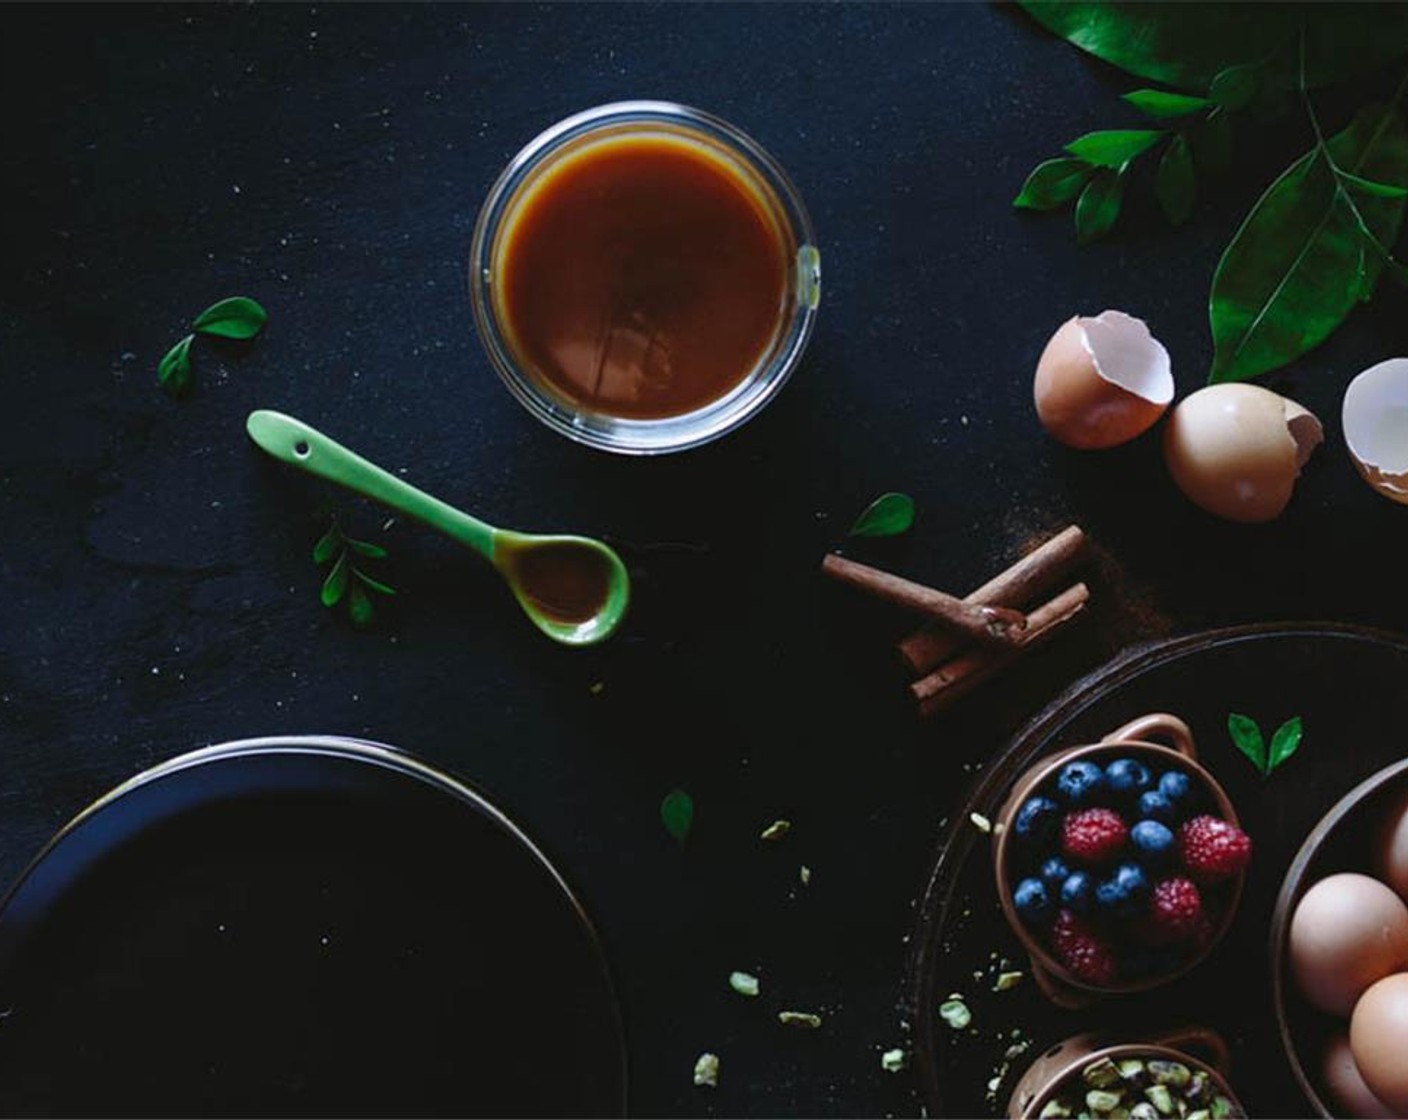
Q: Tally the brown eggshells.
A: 3